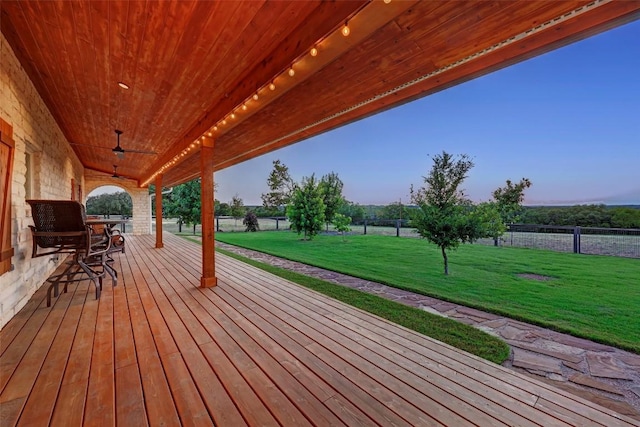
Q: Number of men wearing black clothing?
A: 0